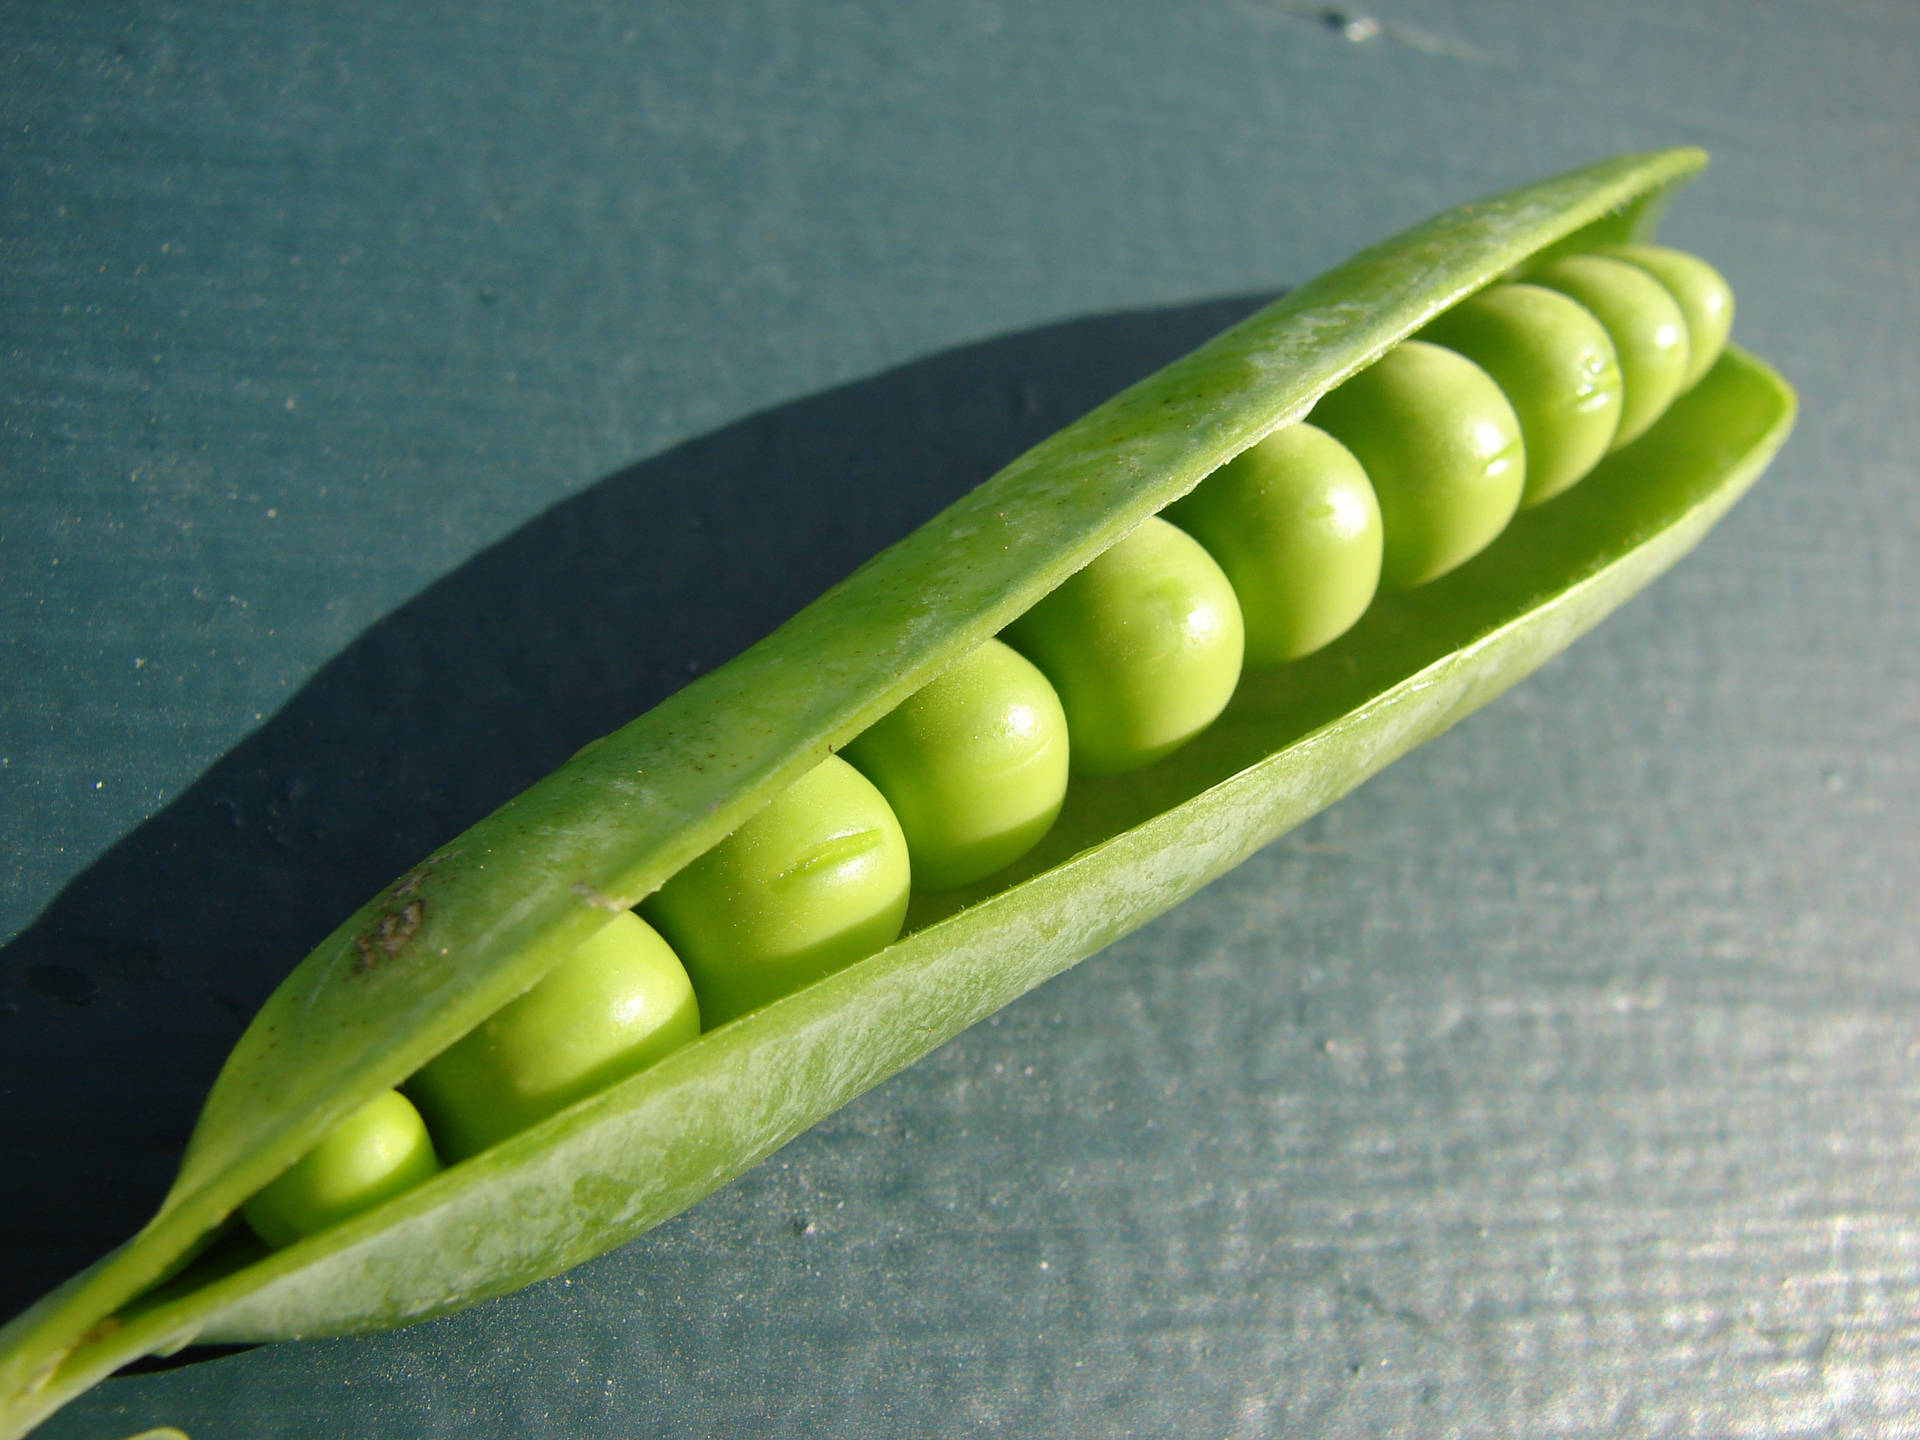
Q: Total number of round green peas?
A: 10